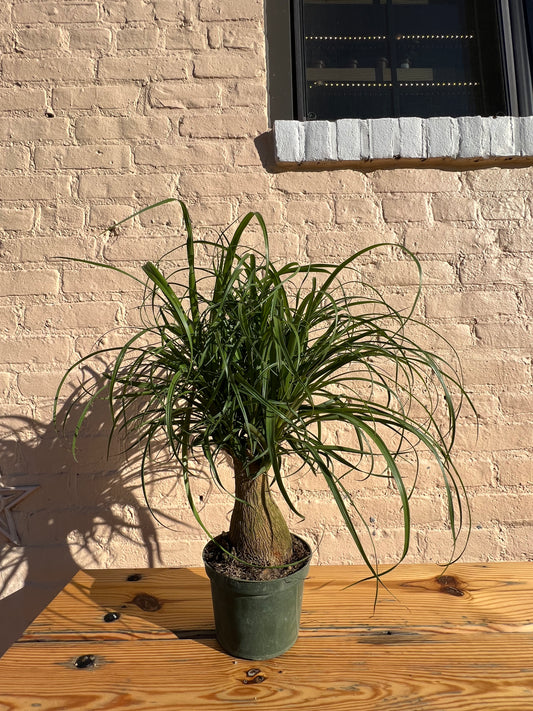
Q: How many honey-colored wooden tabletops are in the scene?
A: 1